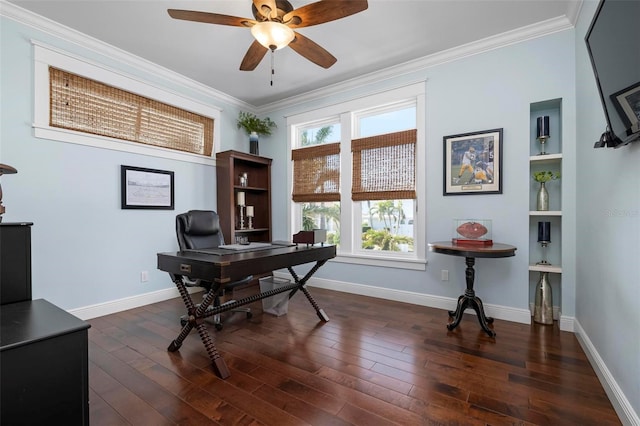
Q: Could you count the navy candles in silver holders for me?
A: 2